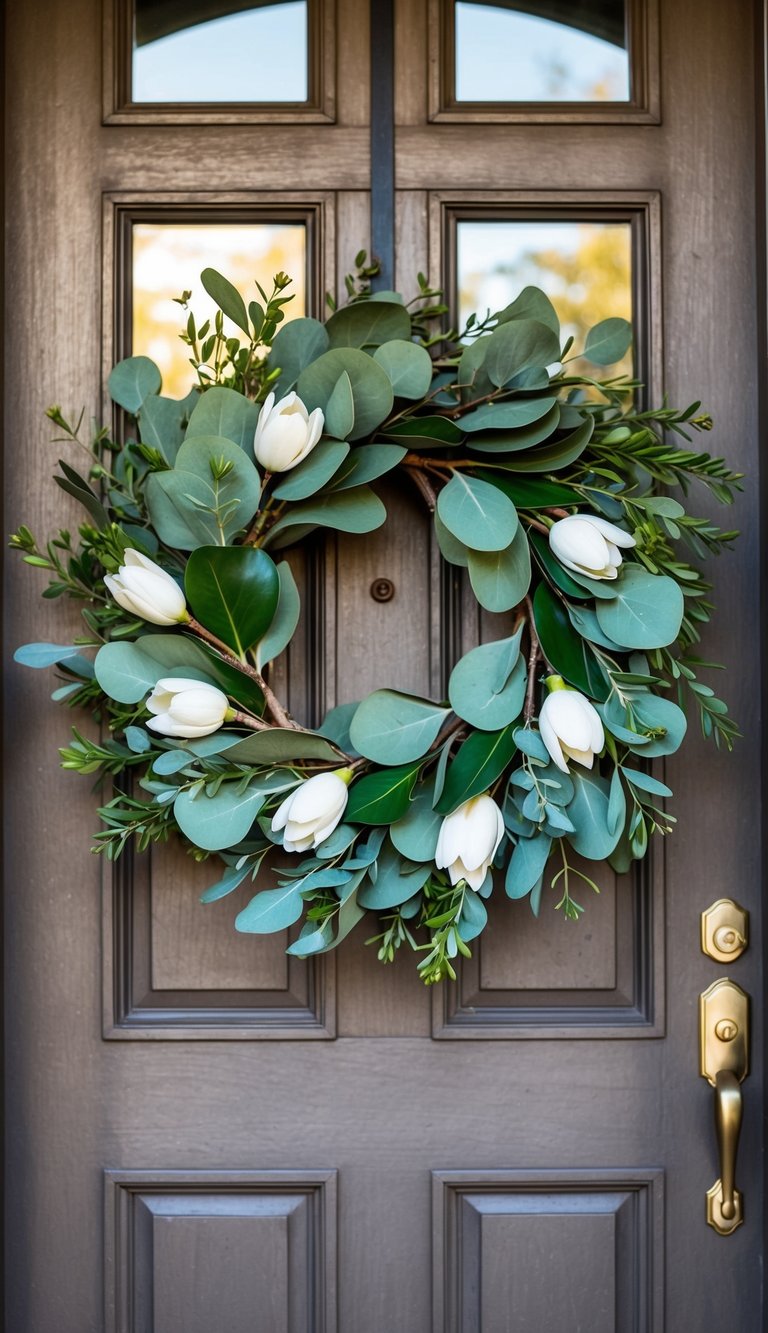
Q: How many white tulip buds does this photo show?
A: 7